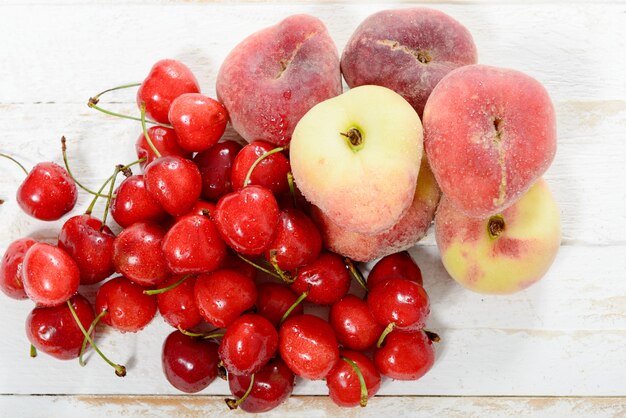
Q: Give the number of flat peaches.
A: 6